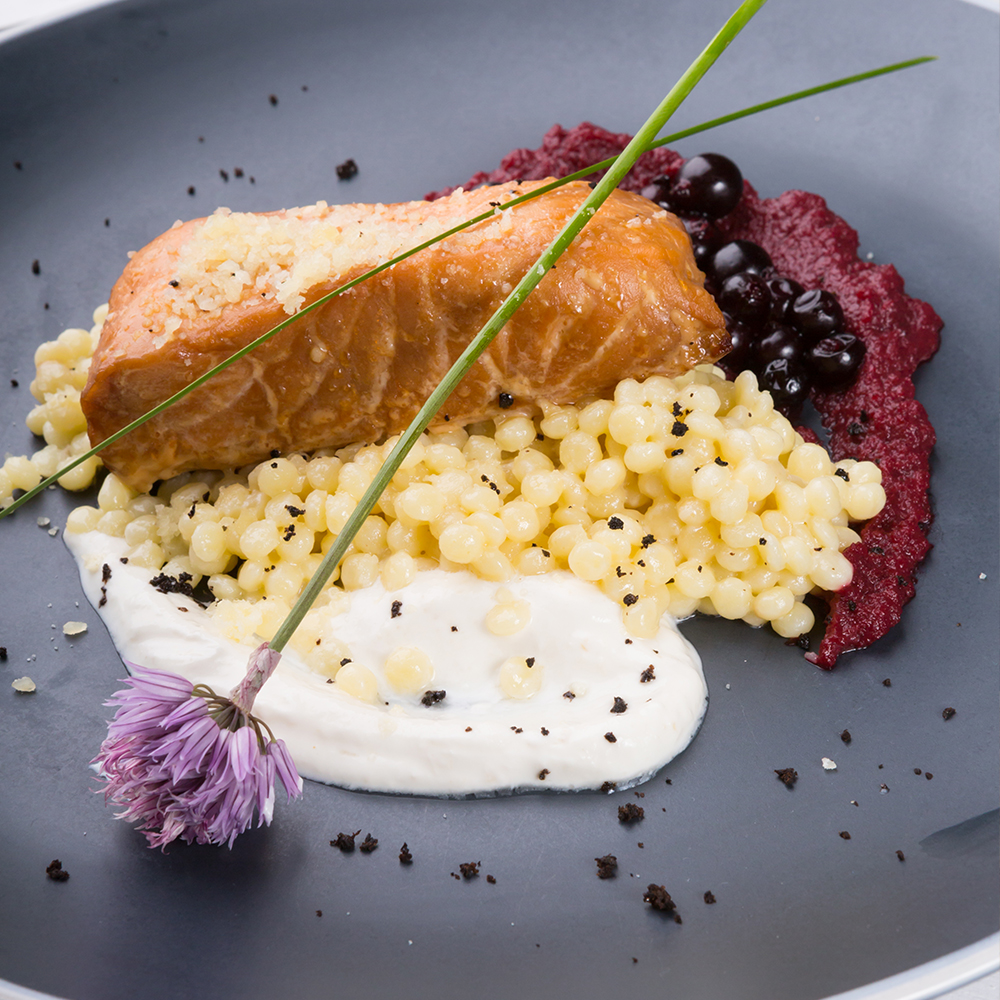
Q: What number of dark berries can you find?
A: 11